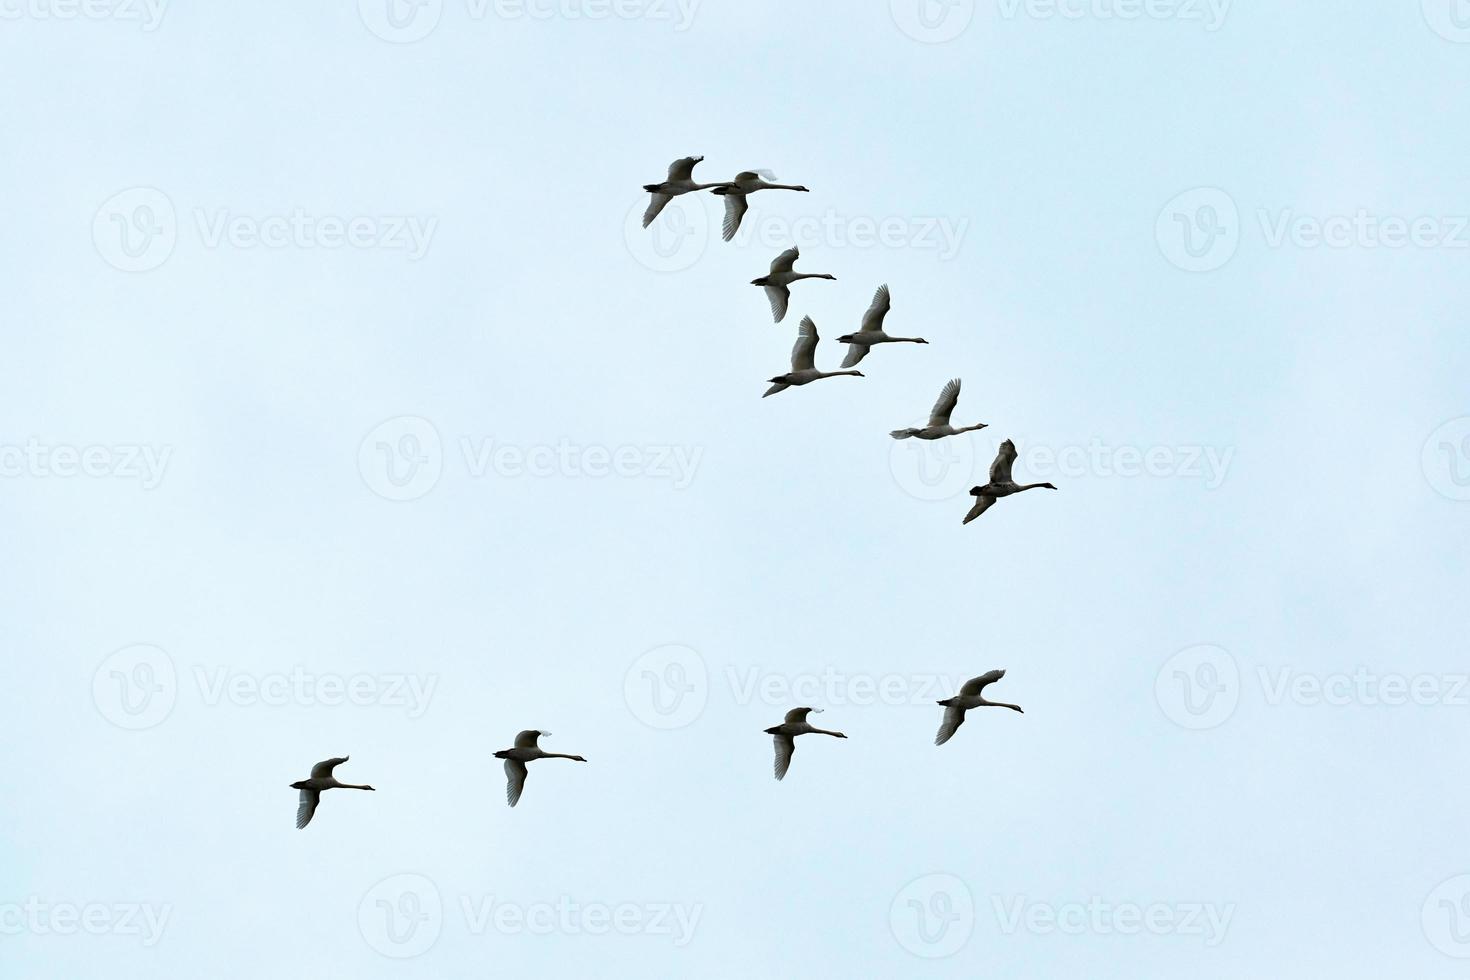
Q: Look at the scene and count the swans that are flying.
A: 11